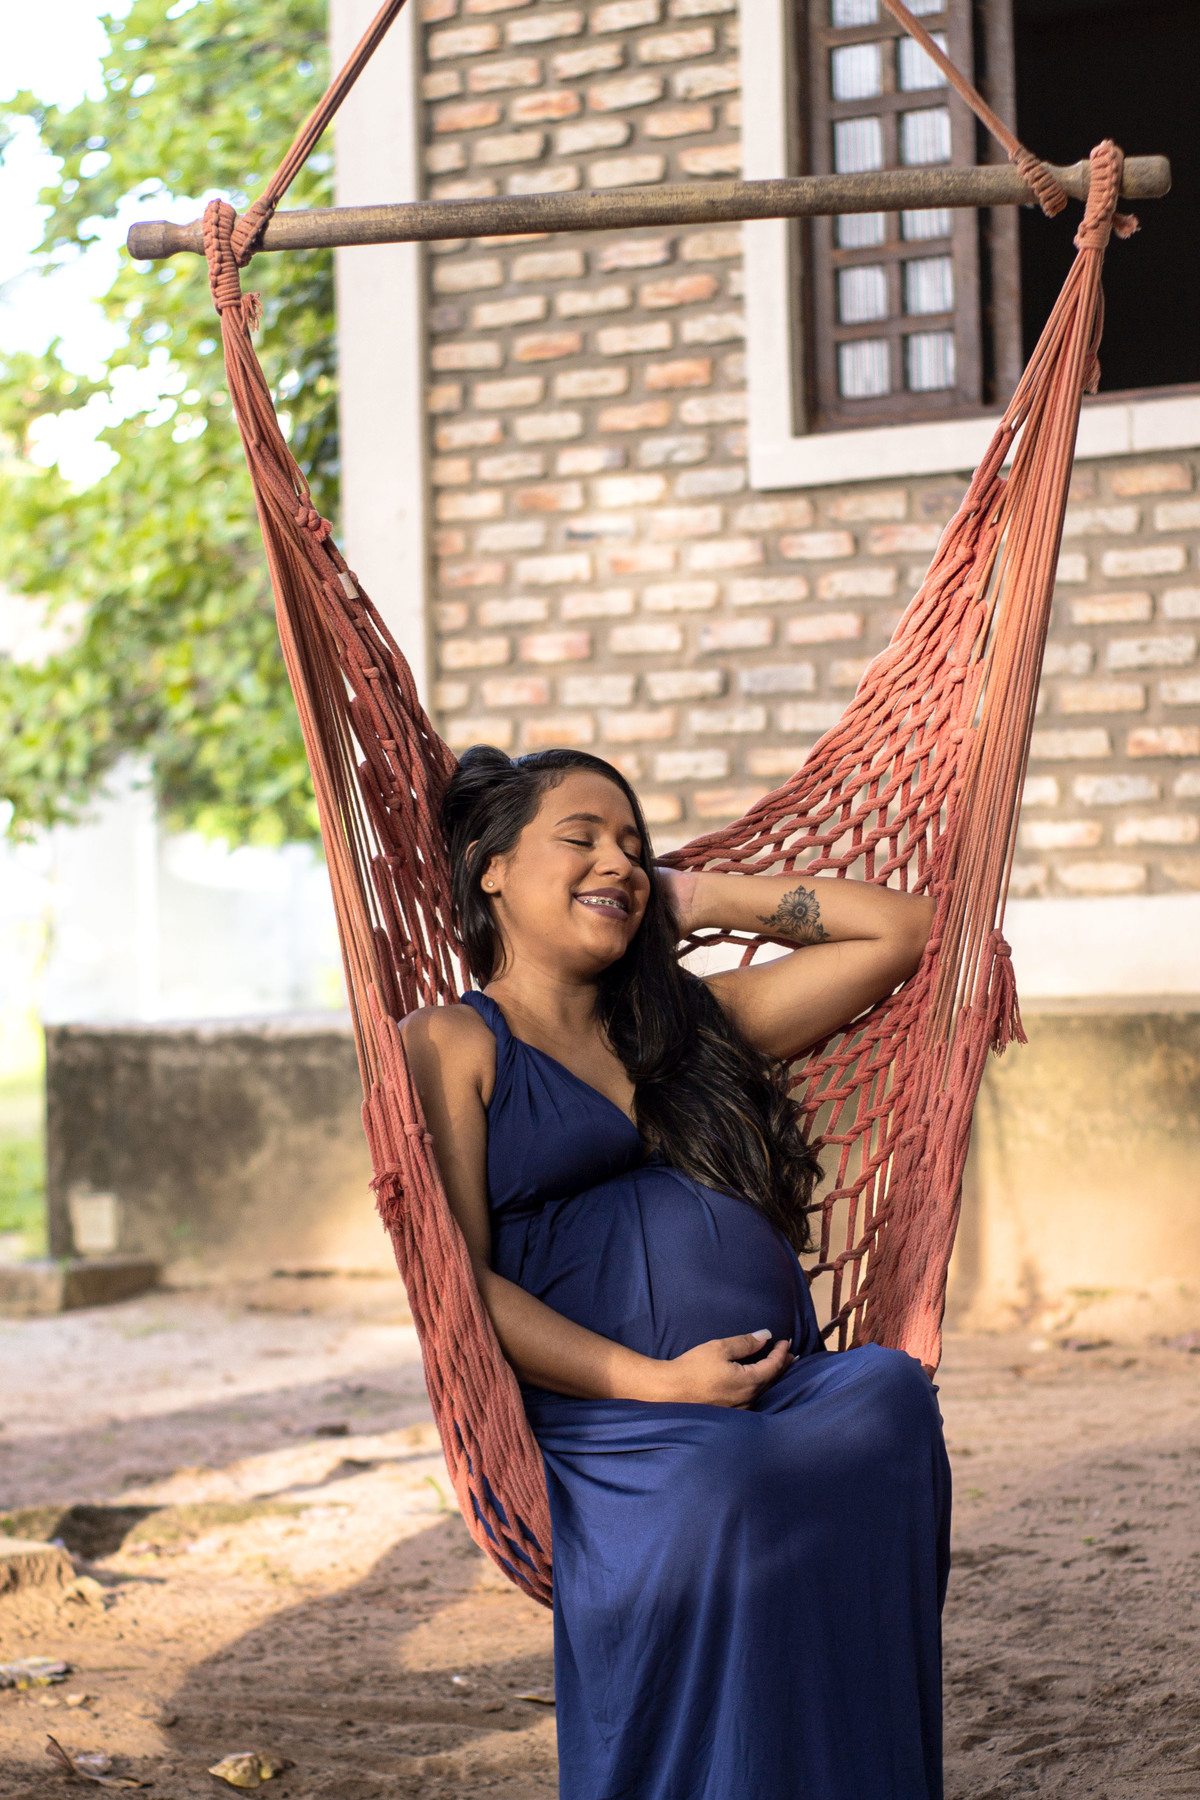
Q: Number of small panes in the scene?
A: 12